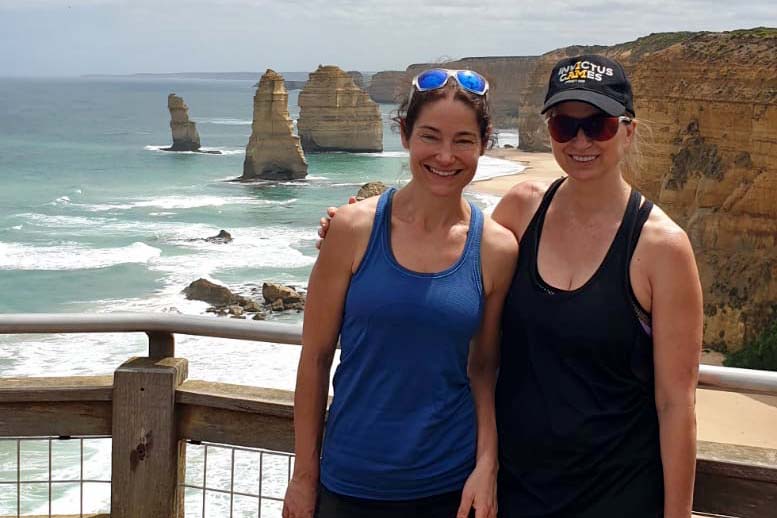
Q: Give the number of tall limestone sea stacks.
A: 3